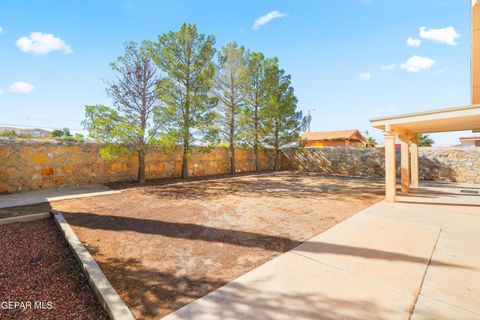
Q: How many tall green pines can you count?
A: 5